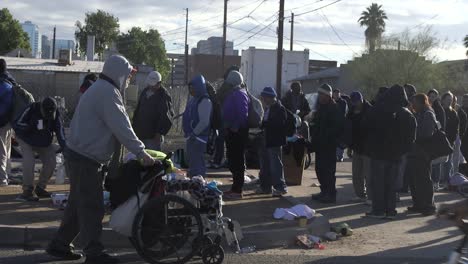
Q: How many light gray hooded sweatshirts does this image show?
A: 1